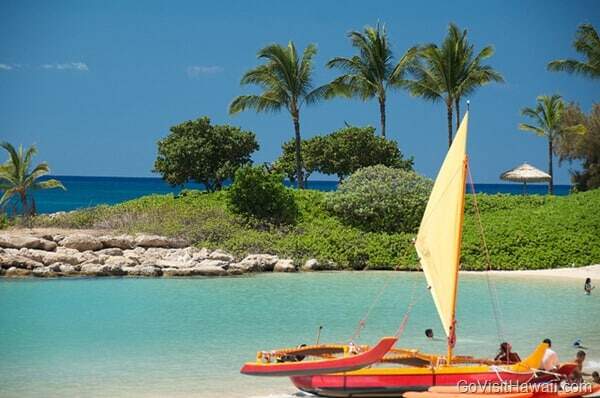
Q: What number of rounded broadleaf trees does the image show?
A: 2